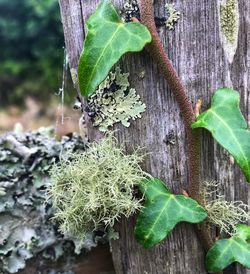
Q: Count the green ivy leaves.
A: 4